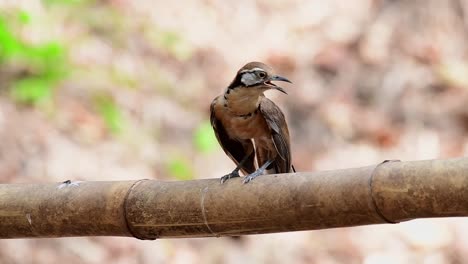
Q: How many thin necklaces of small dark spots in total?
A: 1